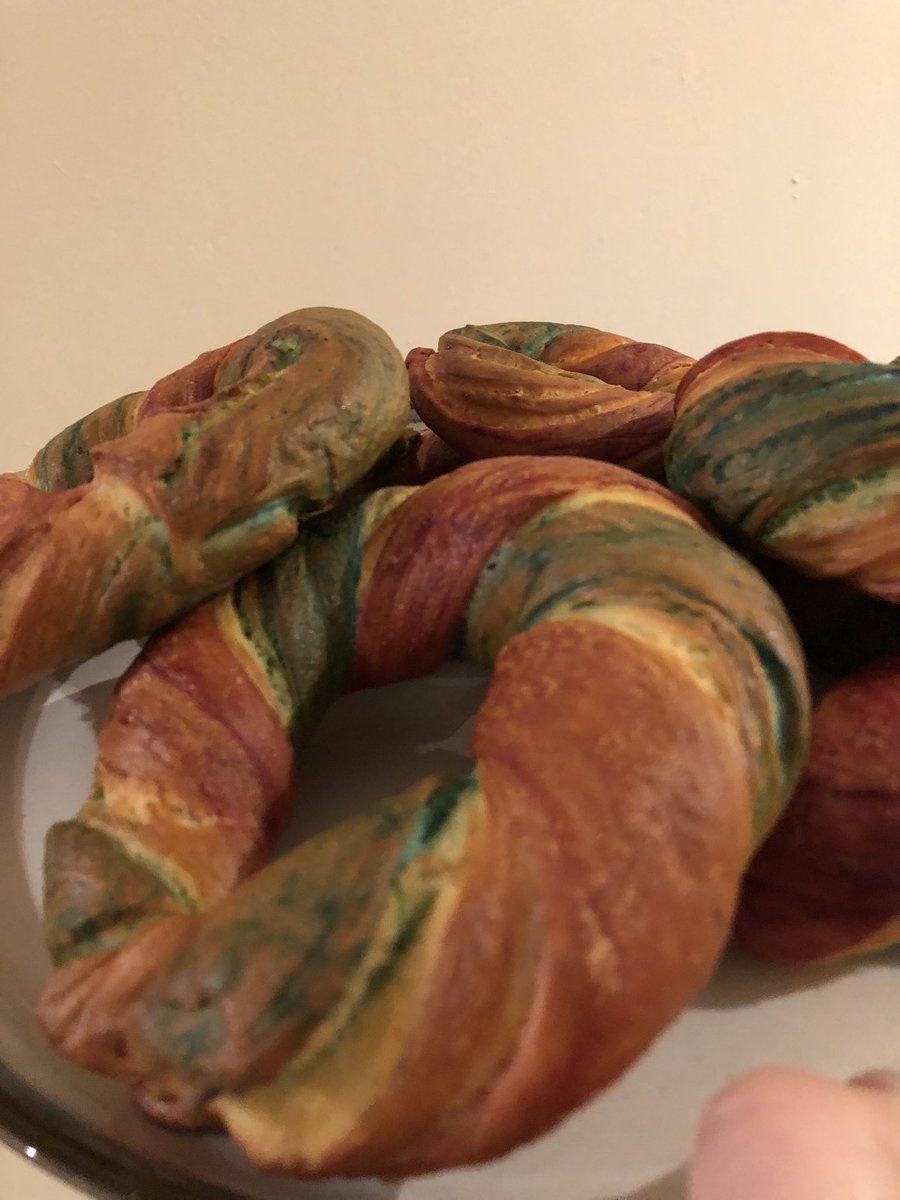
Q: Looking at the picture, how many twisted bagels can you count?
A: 5